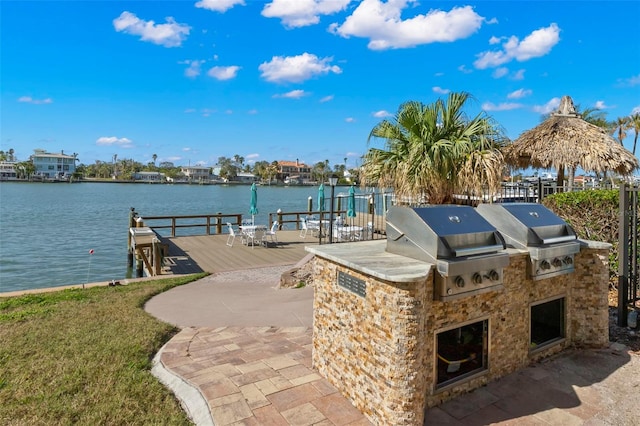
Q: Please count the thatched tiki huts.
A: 1